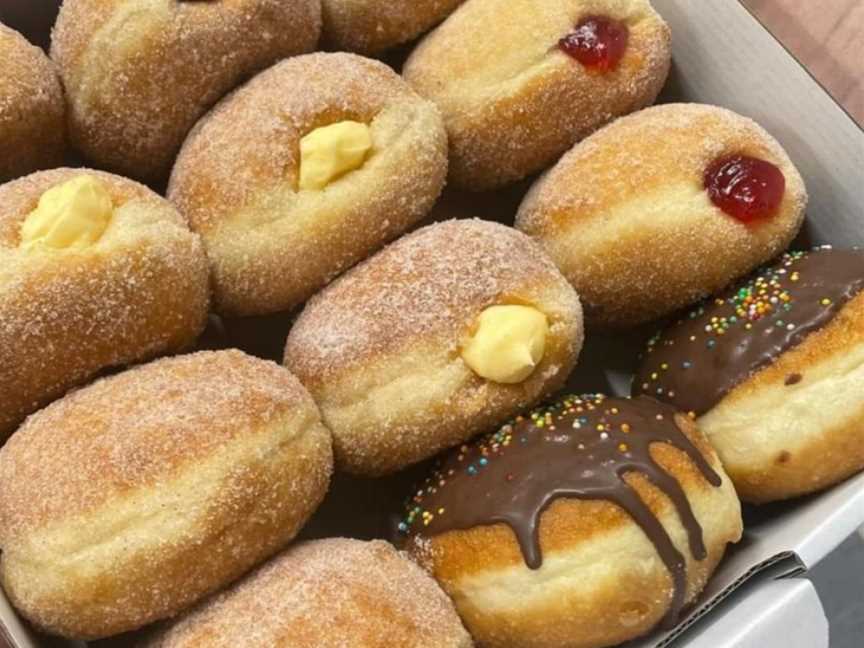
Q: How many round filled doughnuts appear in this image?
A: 12